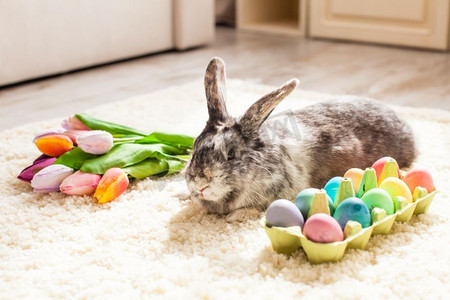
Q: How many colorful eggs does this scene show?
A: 10